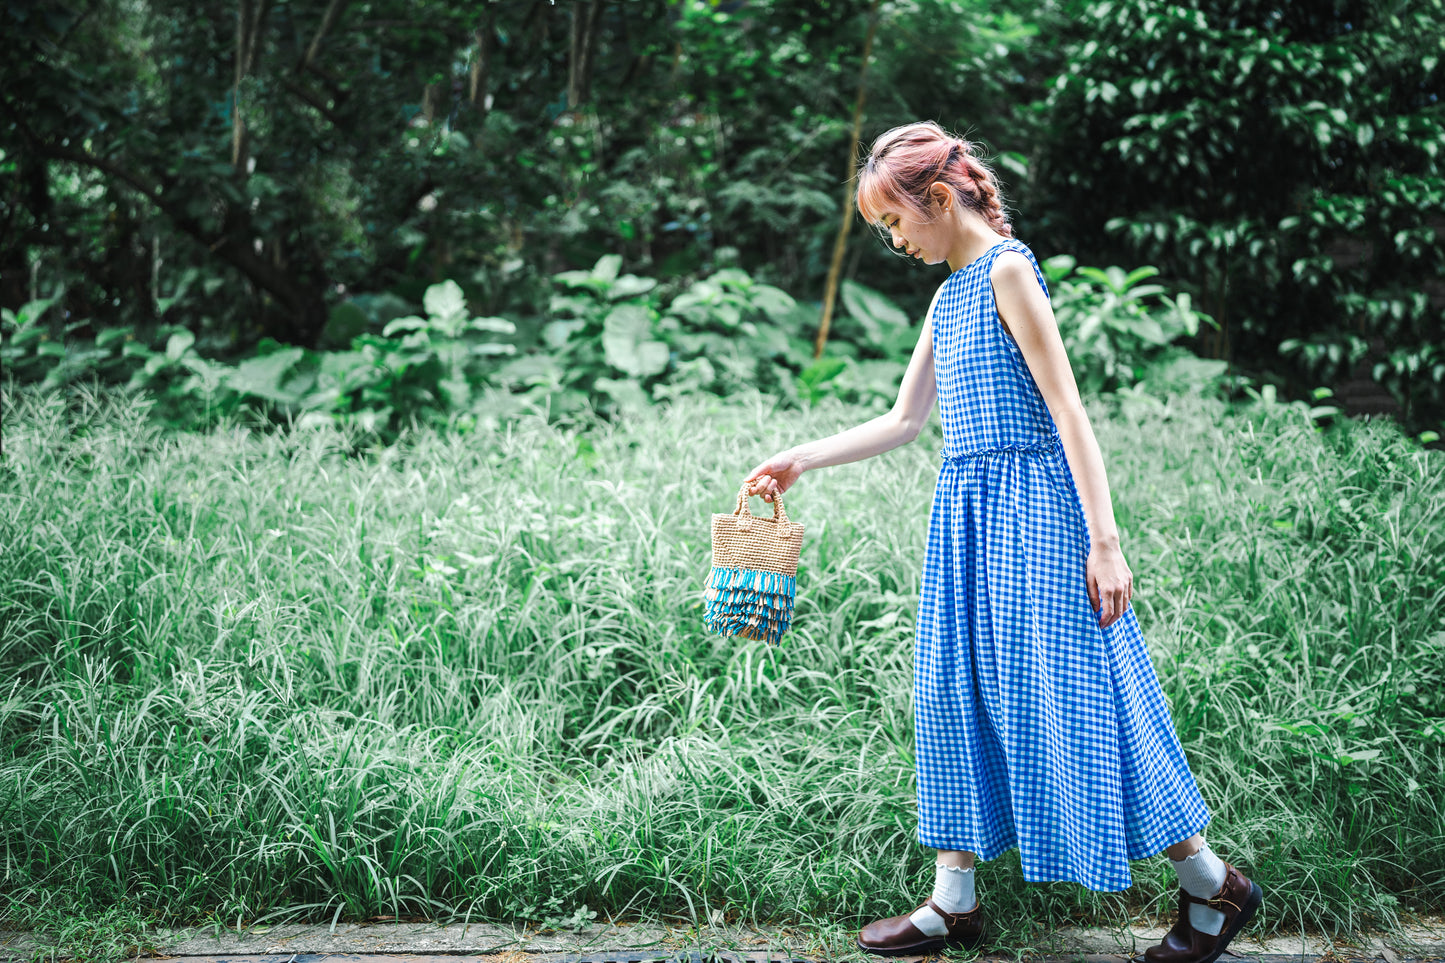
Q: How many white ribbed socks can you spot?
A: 2